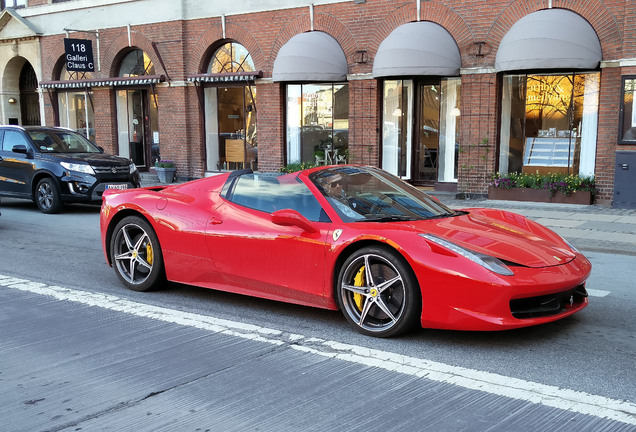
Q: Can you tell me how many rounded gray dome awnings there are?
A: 3